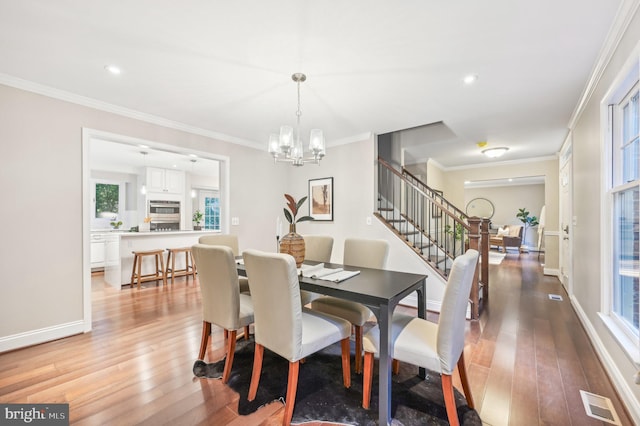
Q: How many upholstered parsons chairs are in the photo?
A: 6